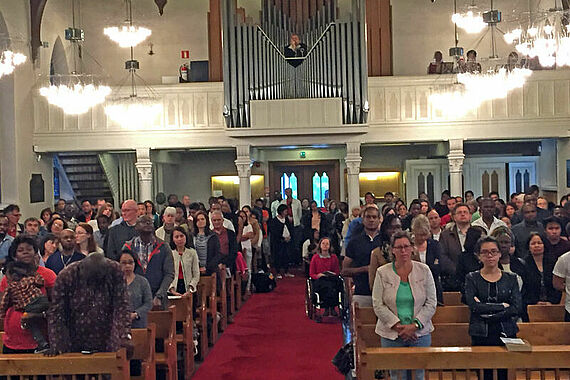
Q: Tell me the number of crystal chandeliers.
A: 8